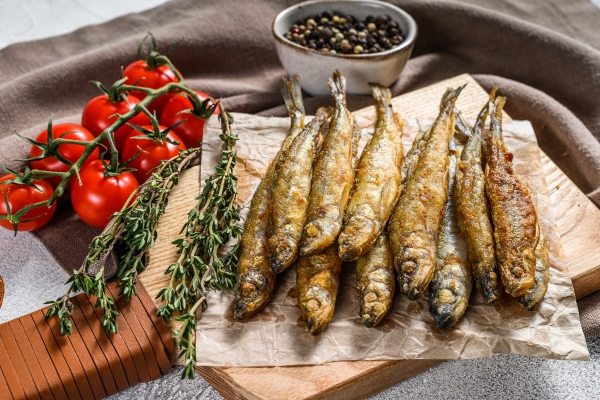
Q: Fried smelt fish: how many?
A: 11